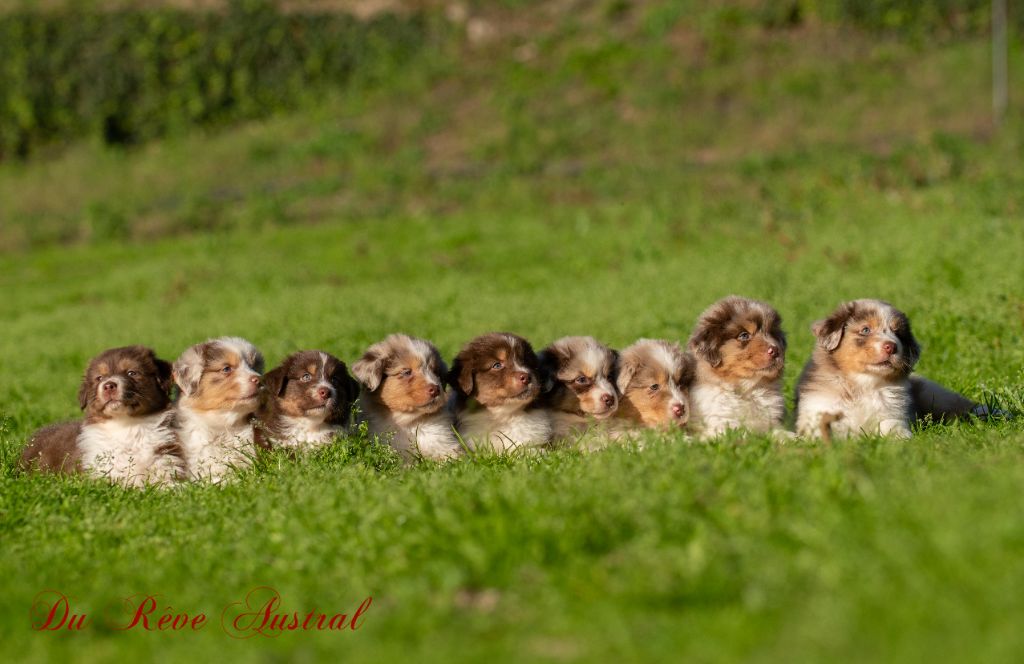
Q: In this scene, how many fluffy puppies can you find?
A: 9